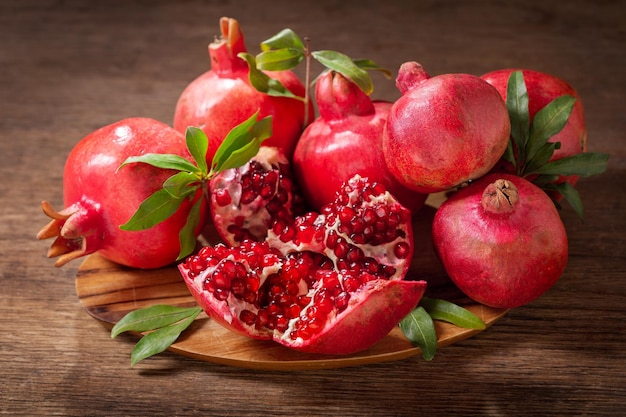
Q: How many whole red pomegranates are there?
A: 6